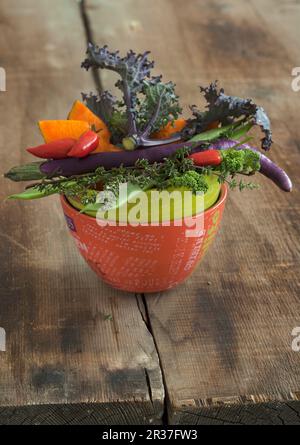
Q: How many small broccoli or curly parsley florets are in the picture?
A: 2